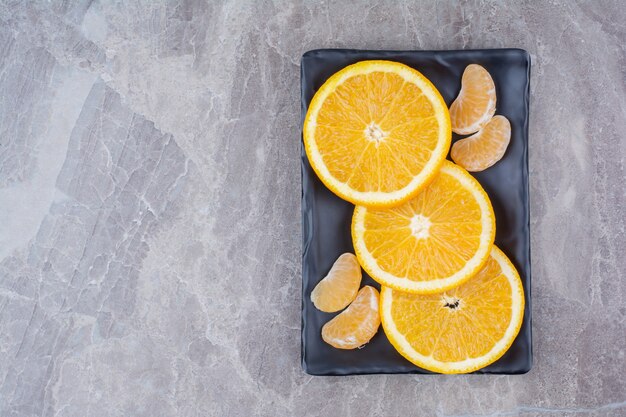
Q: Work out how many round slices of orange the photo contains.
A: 3